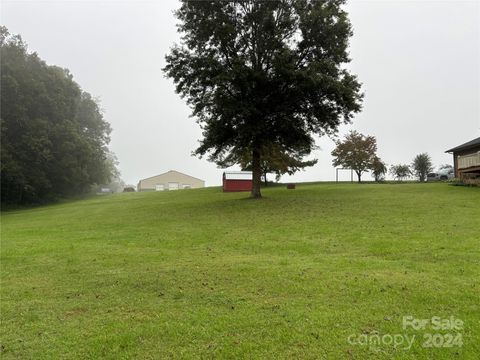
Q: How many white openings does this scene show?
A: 3